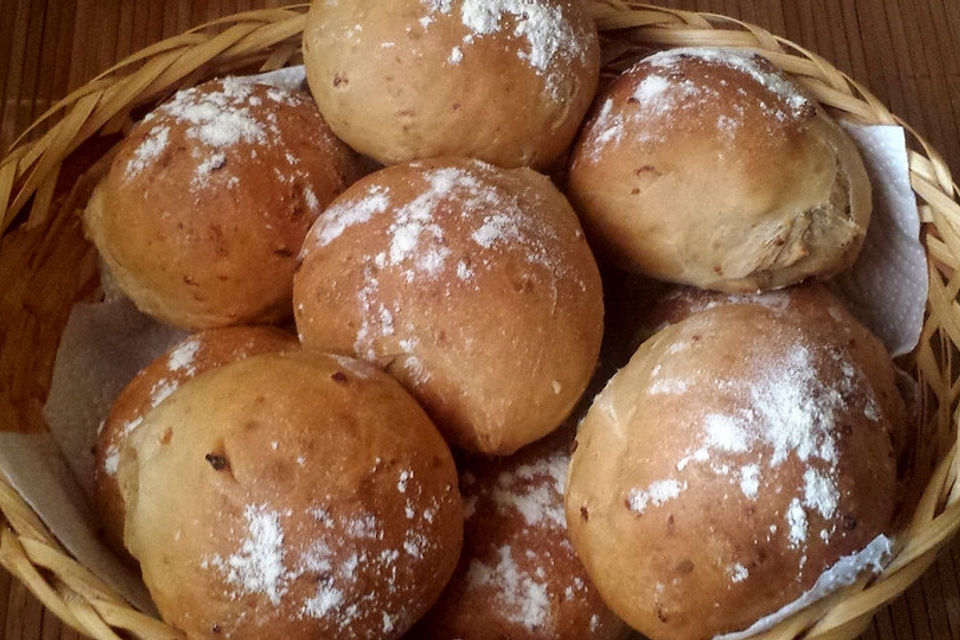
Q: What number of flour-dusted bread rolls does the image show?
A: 9